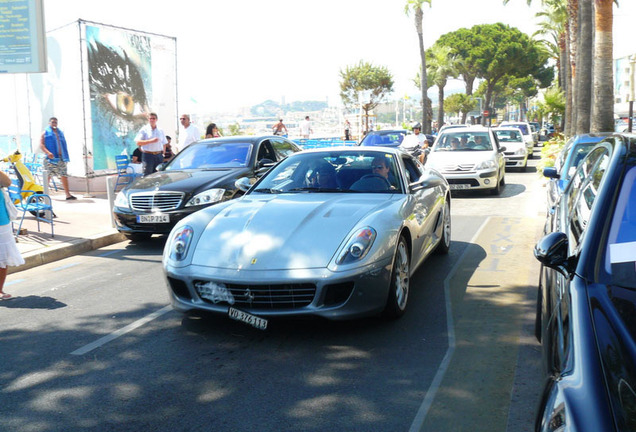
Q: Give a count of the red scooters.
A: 0